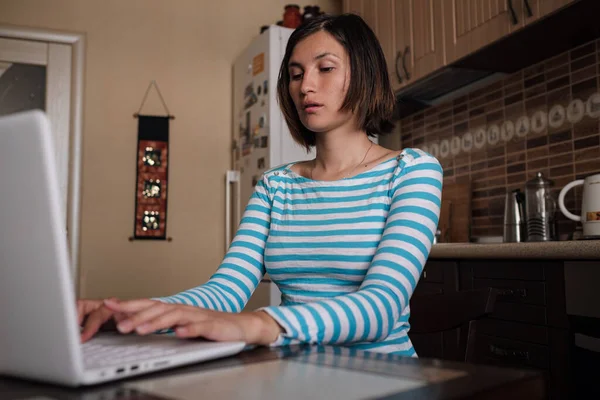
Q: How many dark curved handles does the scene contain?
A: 4